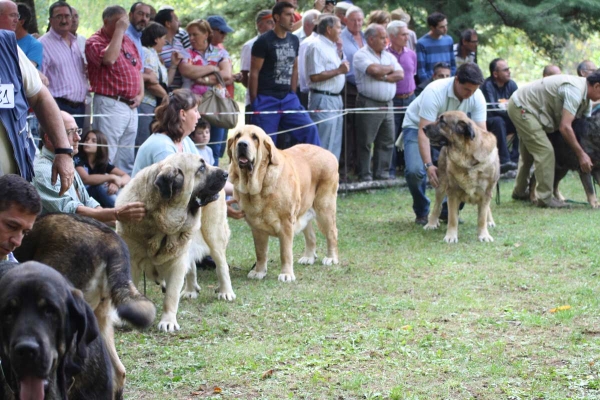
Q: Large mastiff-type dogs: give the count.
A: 6